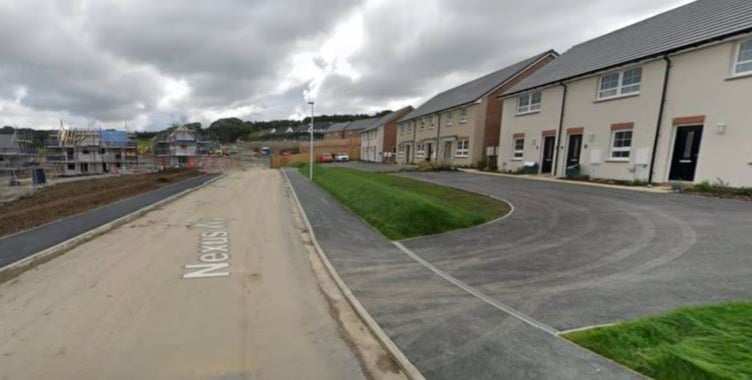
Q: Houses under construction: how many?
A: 3